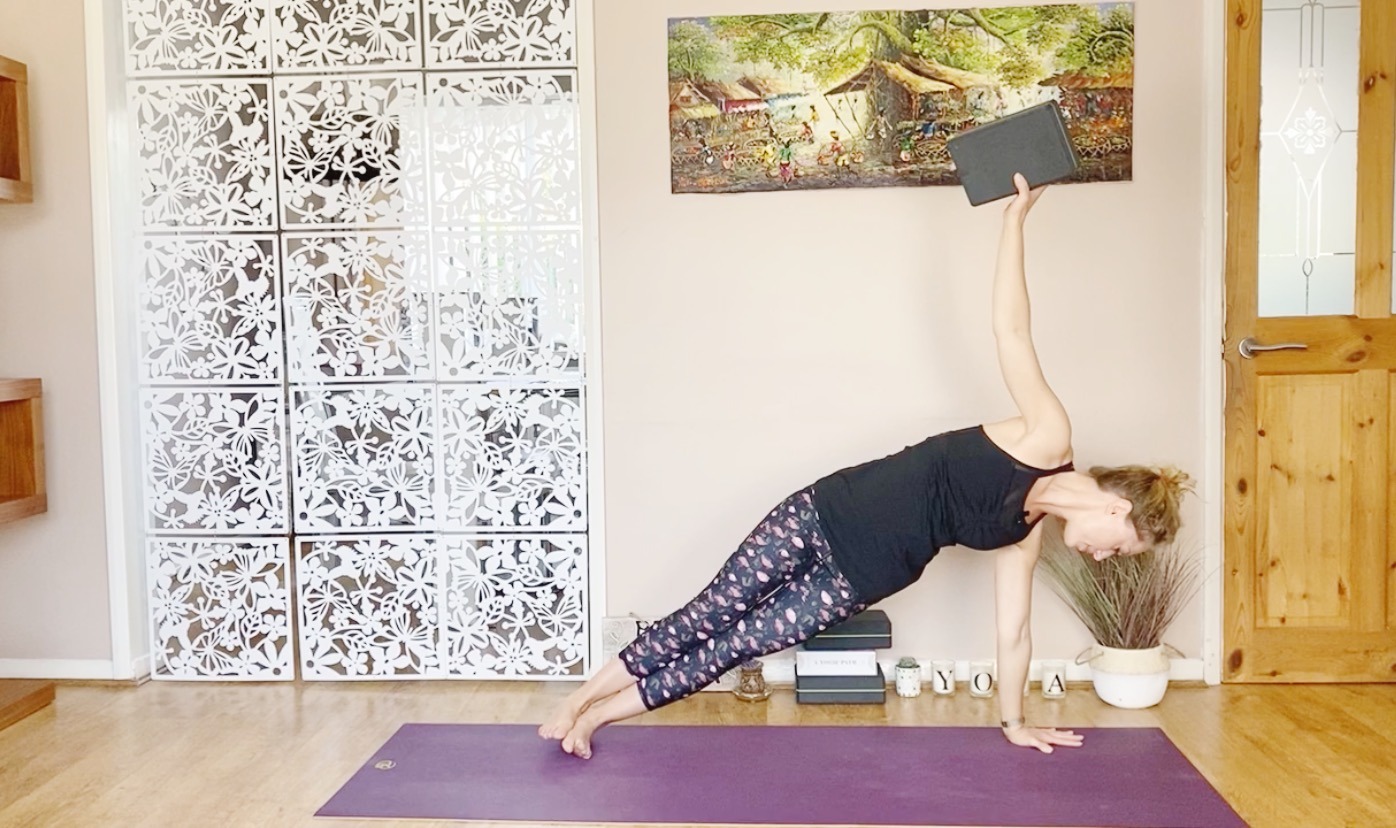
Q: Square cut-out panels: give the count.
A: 15